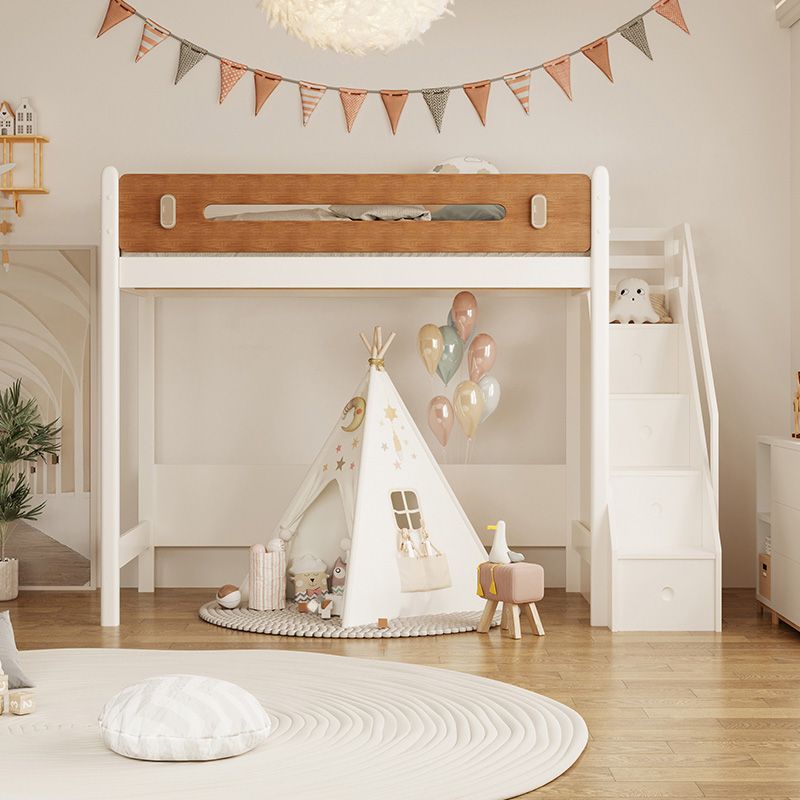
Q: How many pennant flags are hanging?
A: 15